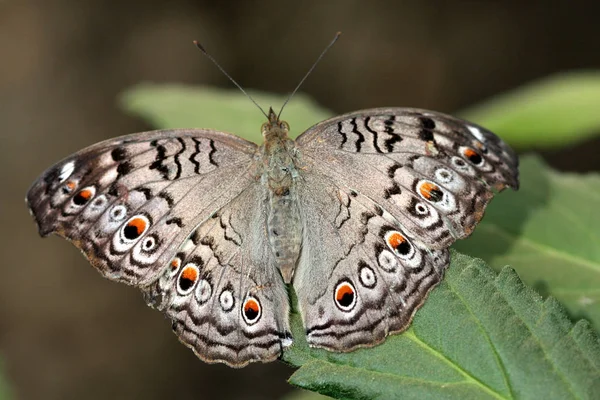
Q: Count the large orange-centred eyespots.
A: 8